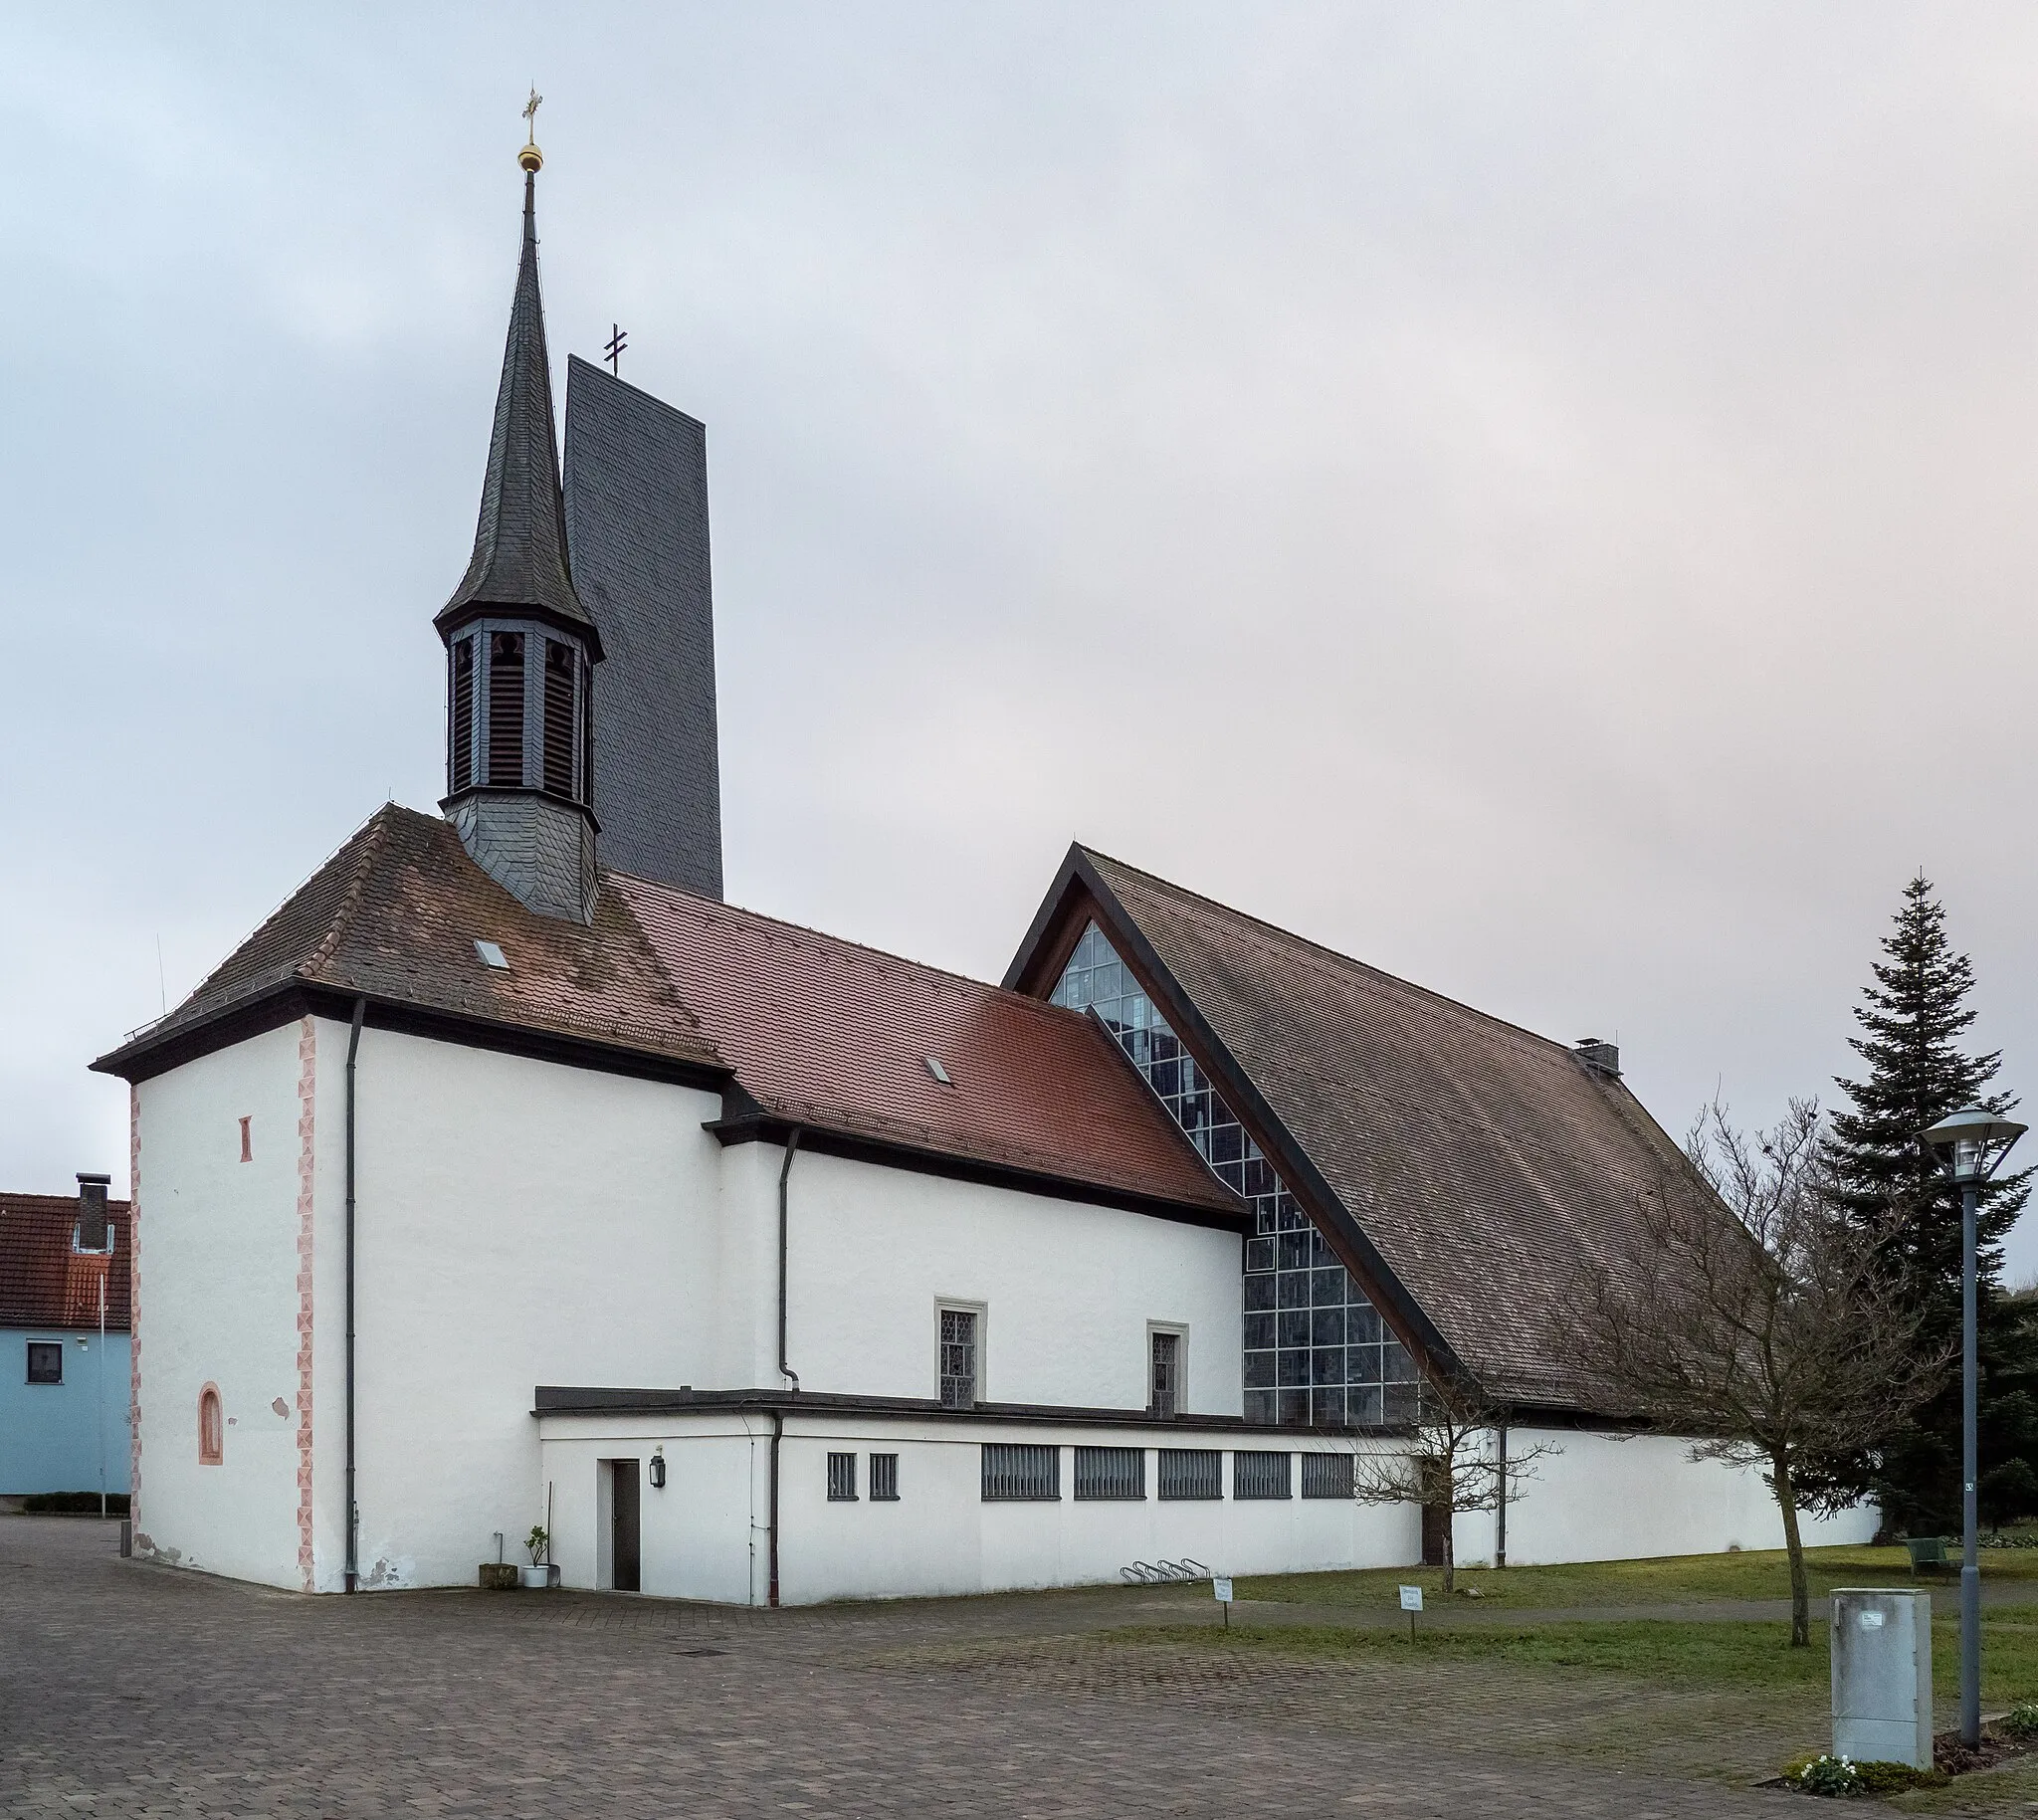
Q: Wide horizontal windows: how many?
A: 5